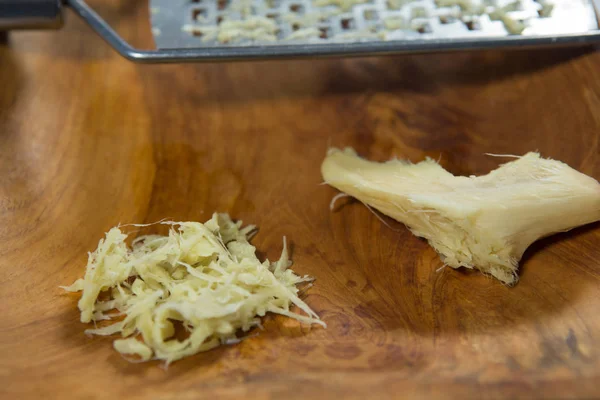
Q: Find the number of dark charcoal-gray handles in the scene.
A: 1